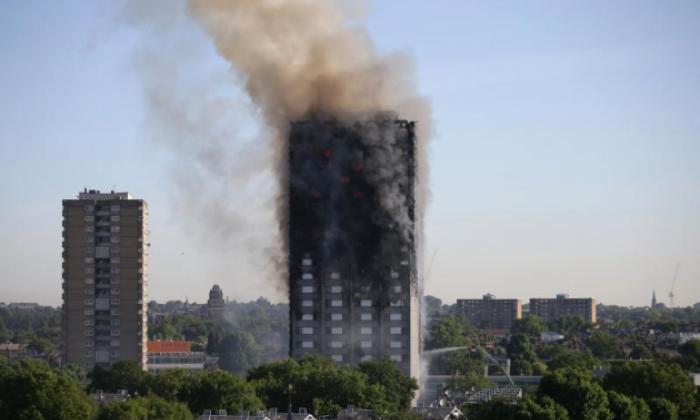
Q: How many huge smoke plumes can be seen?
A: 1